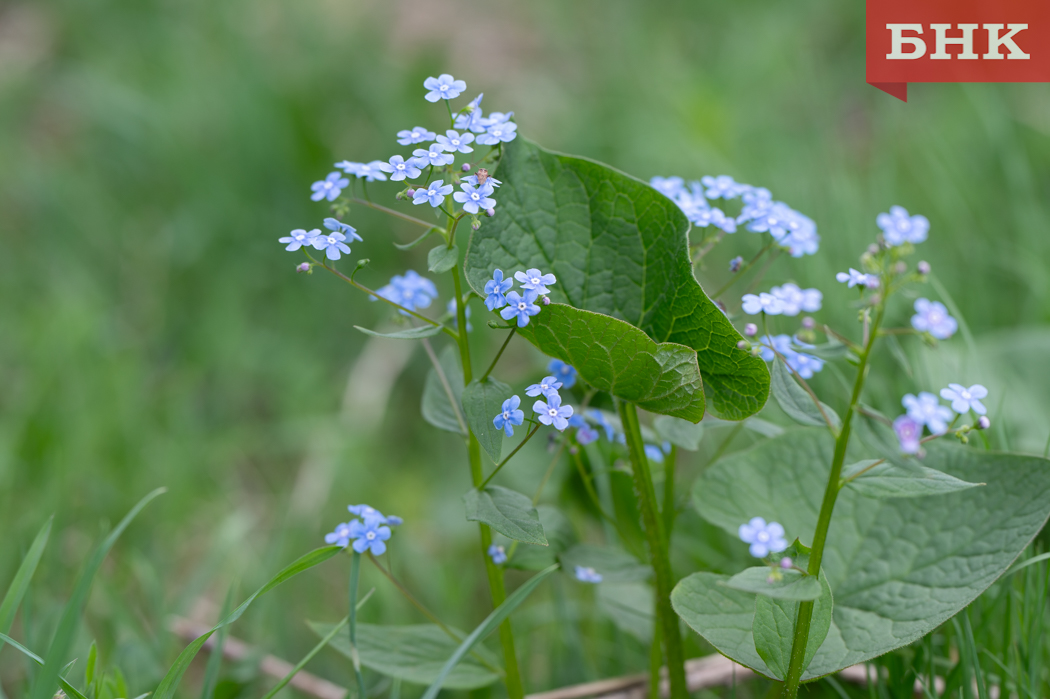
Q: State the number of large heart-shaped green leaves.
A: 2